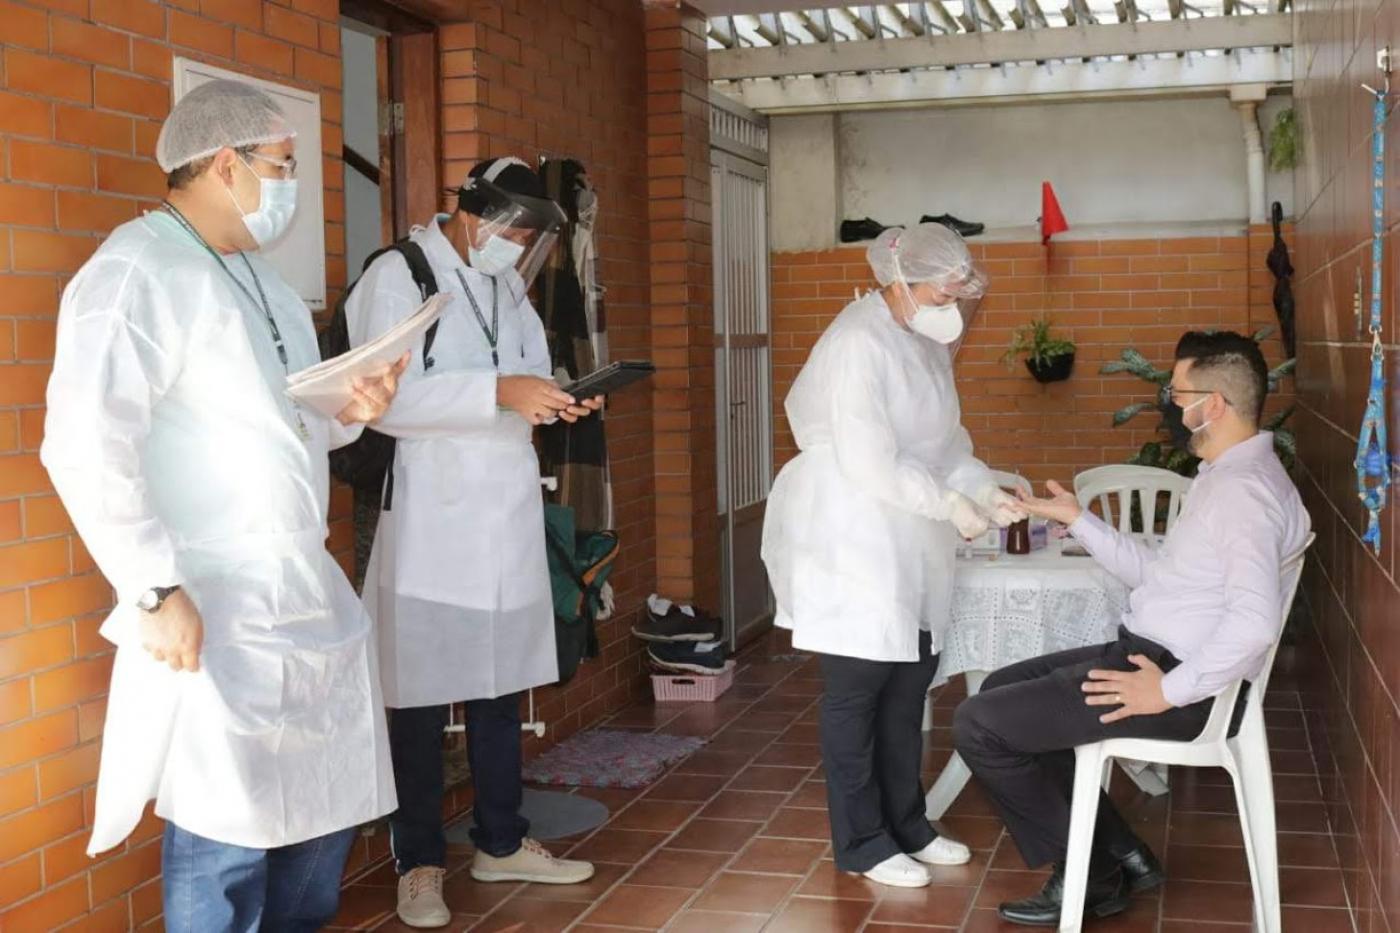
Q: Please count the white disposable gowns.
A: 3